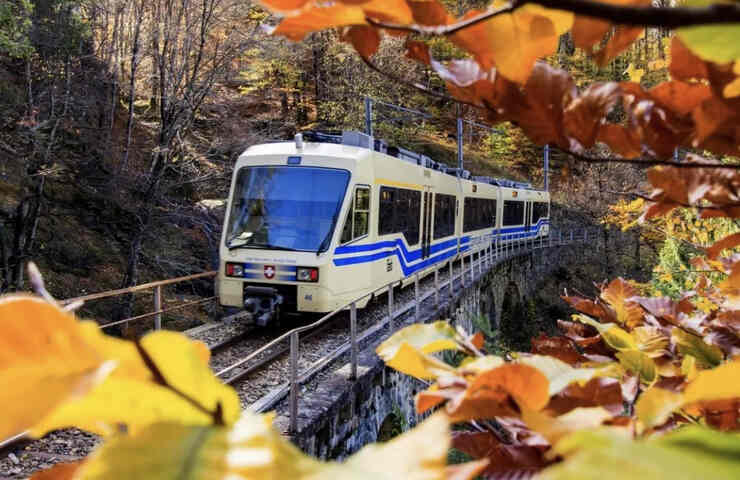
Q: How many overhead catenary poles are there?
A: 3